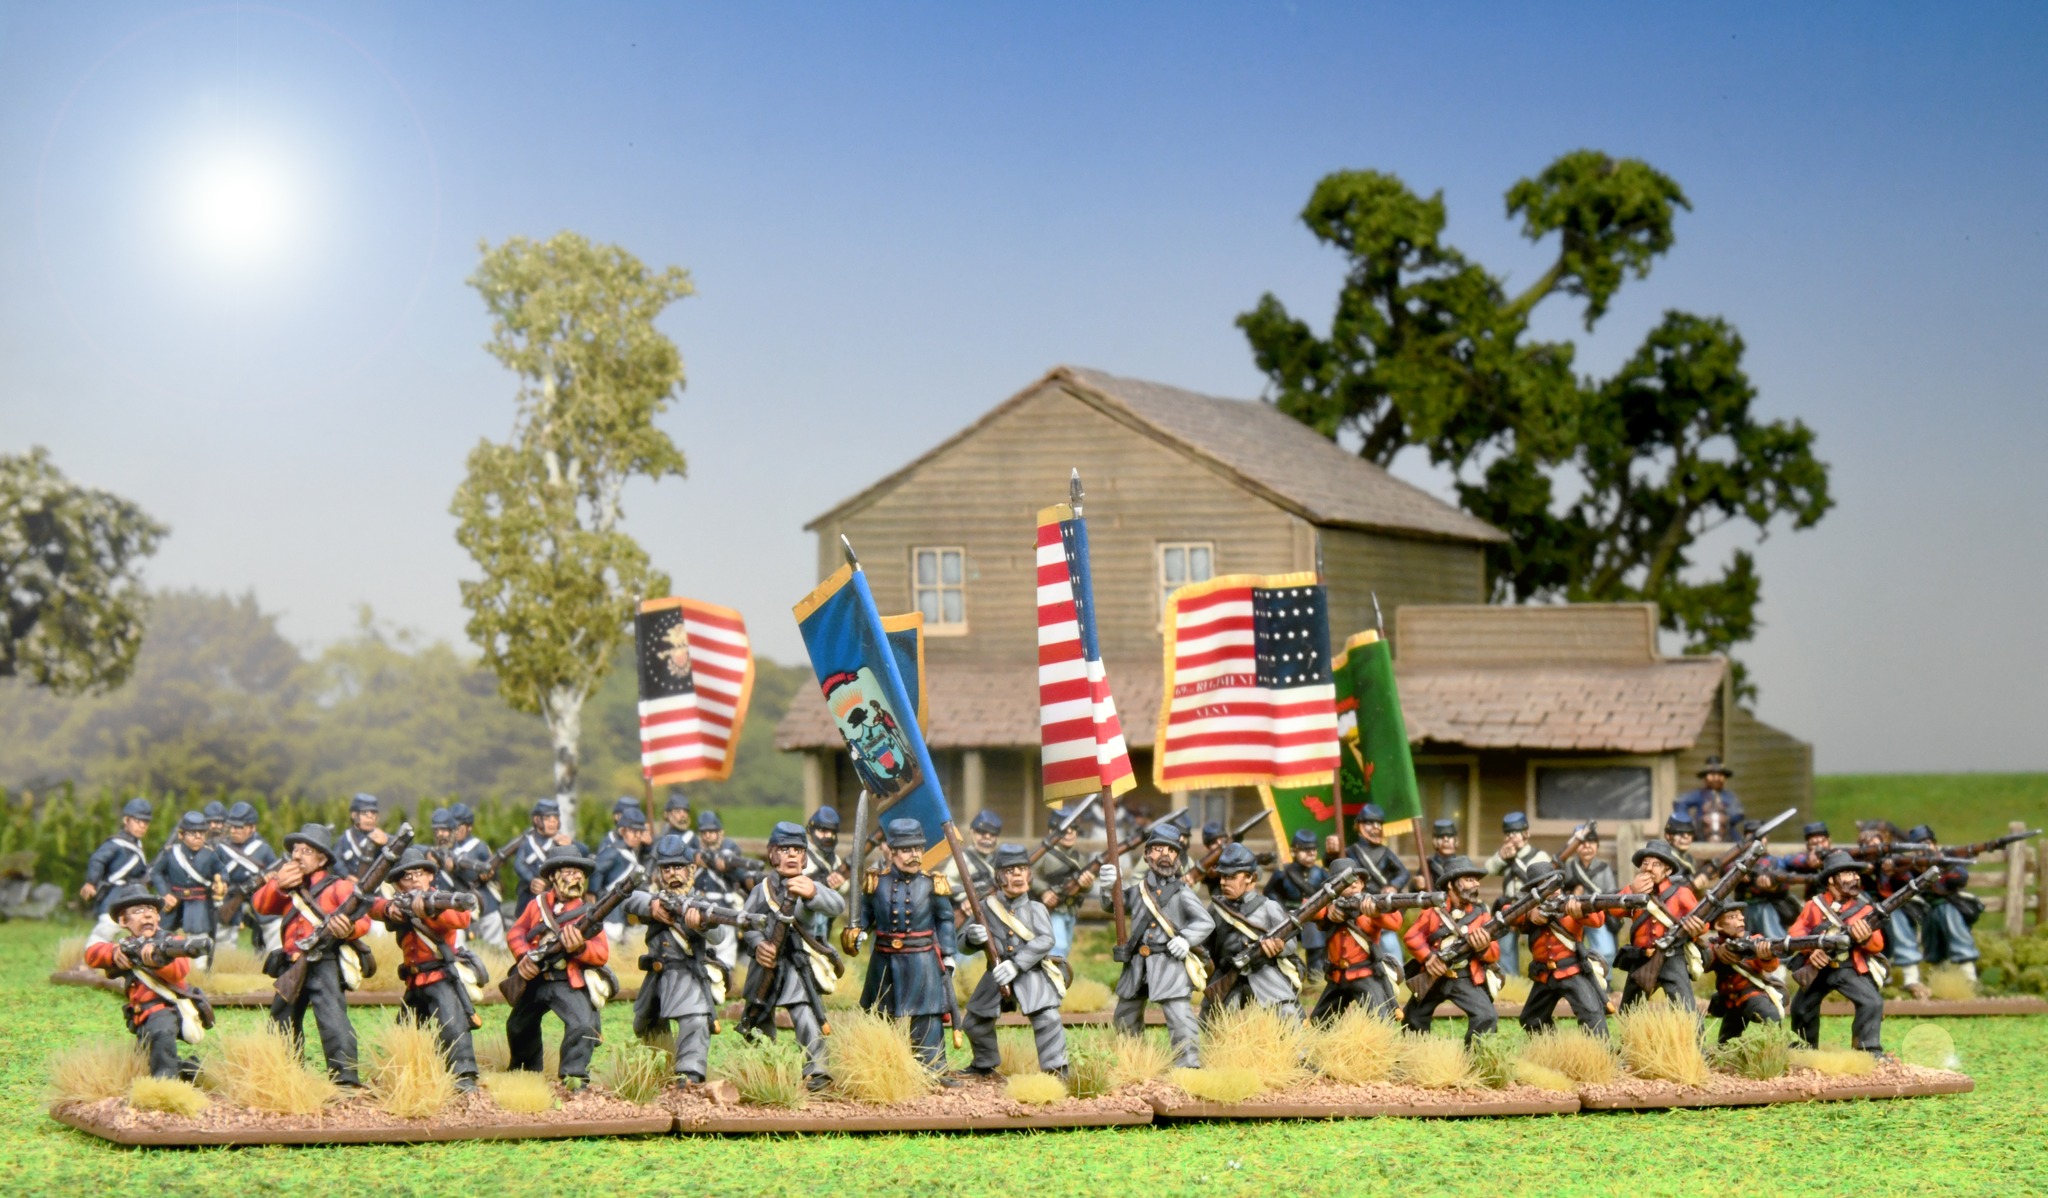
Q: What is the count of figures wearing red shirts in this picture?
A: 10